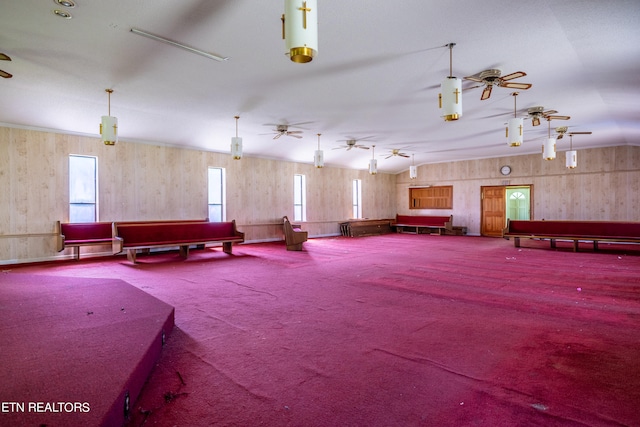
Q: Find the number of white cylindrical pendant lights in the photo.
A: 10